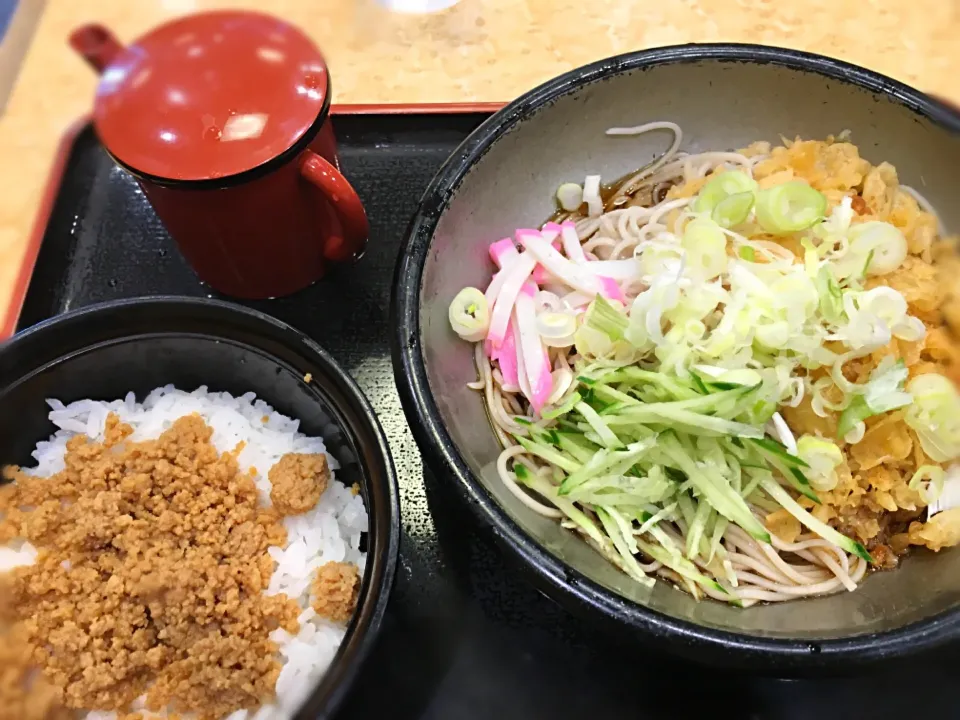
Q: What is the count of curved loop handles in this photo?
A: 1